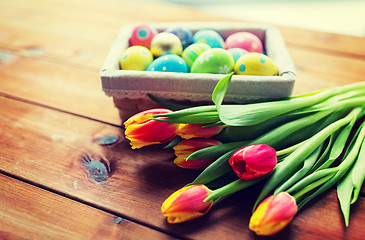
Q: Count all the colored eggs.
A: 11